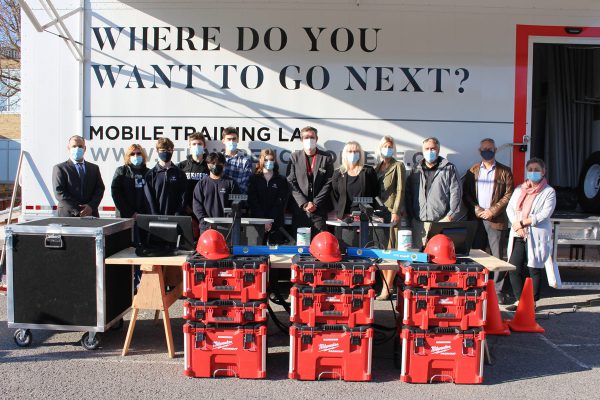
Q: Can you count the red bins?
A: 9